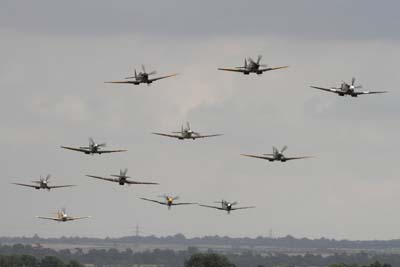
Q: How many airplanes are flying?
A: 11